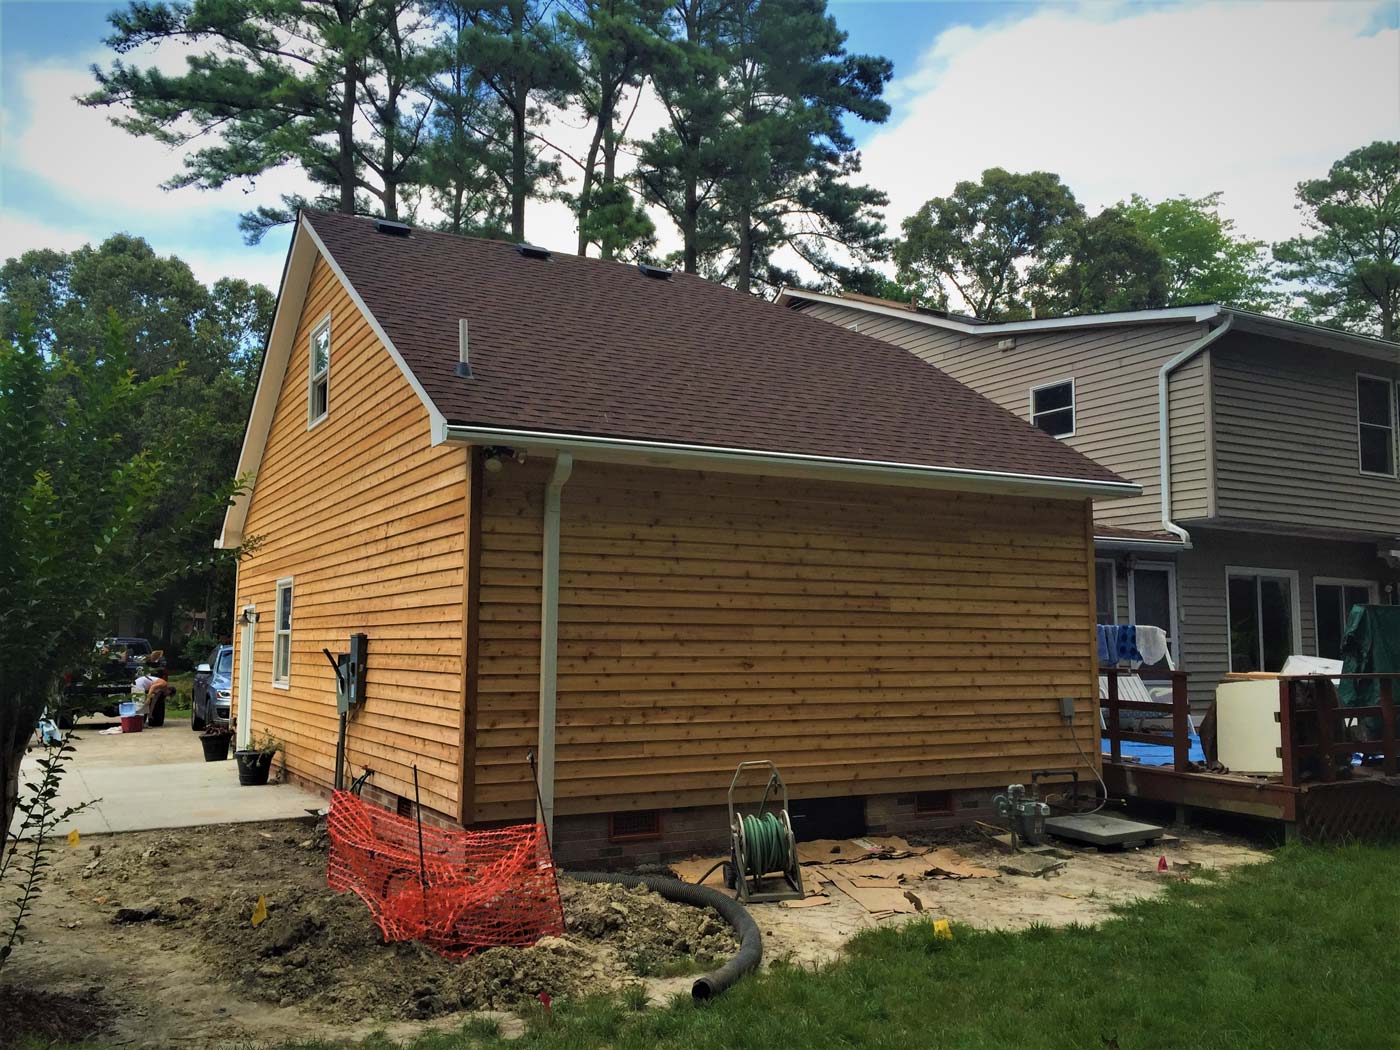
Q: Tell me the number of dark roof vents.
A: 3